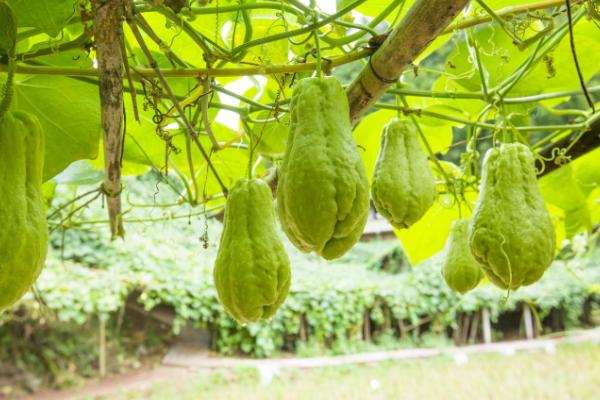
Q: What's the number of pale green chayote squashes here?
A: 6